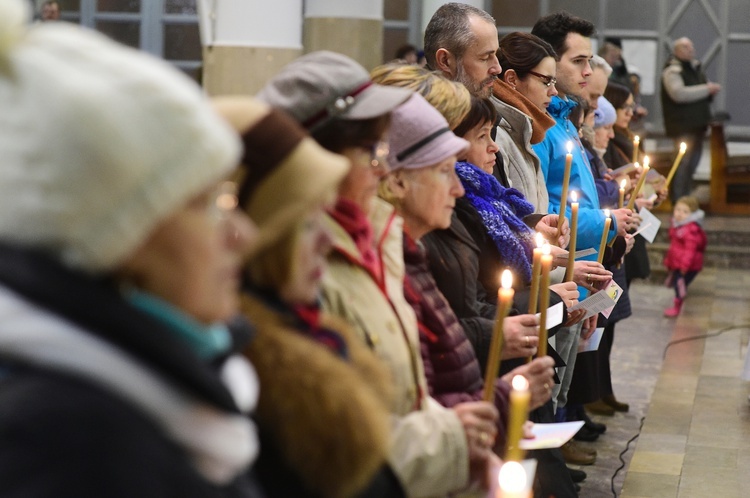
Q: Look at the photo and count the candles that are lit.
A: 13